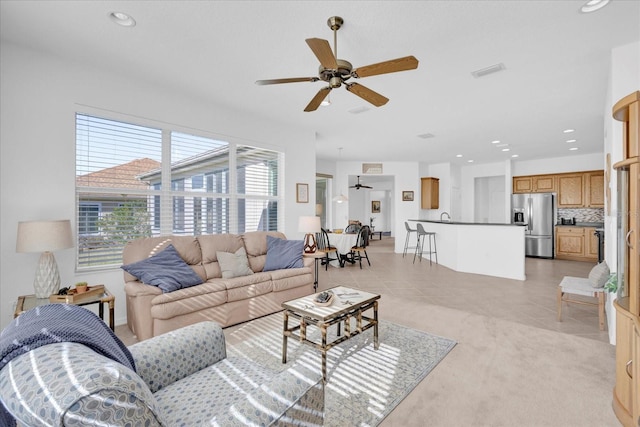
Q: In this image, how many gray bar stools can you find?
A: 2